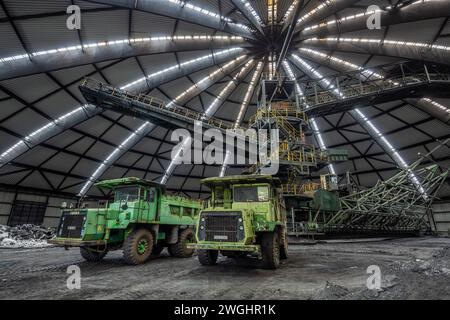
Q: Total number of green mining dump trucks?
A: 2